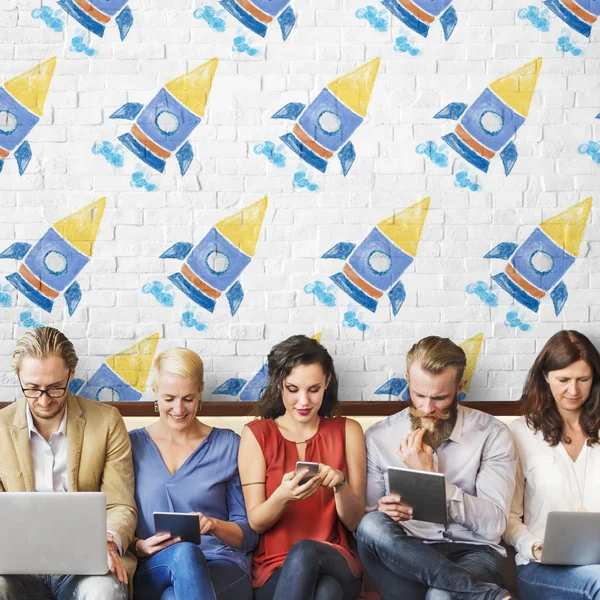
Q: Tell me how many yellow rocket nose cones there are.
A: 11